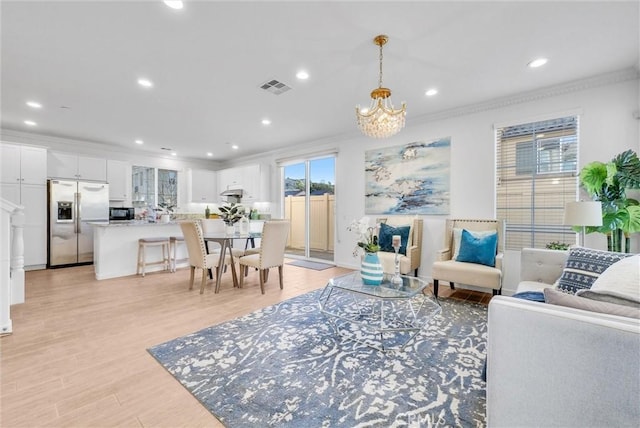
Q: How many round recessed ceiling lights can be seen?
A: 12